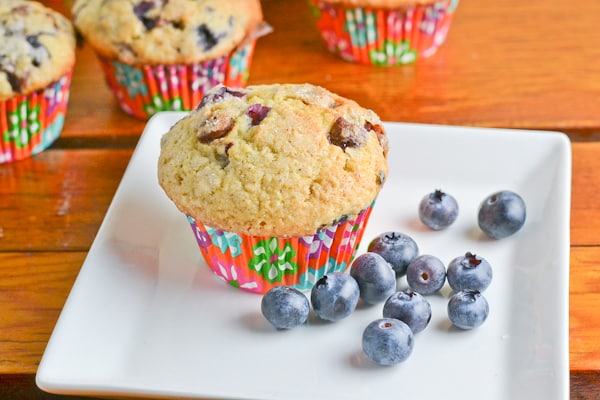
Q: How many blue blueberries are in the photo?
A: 11